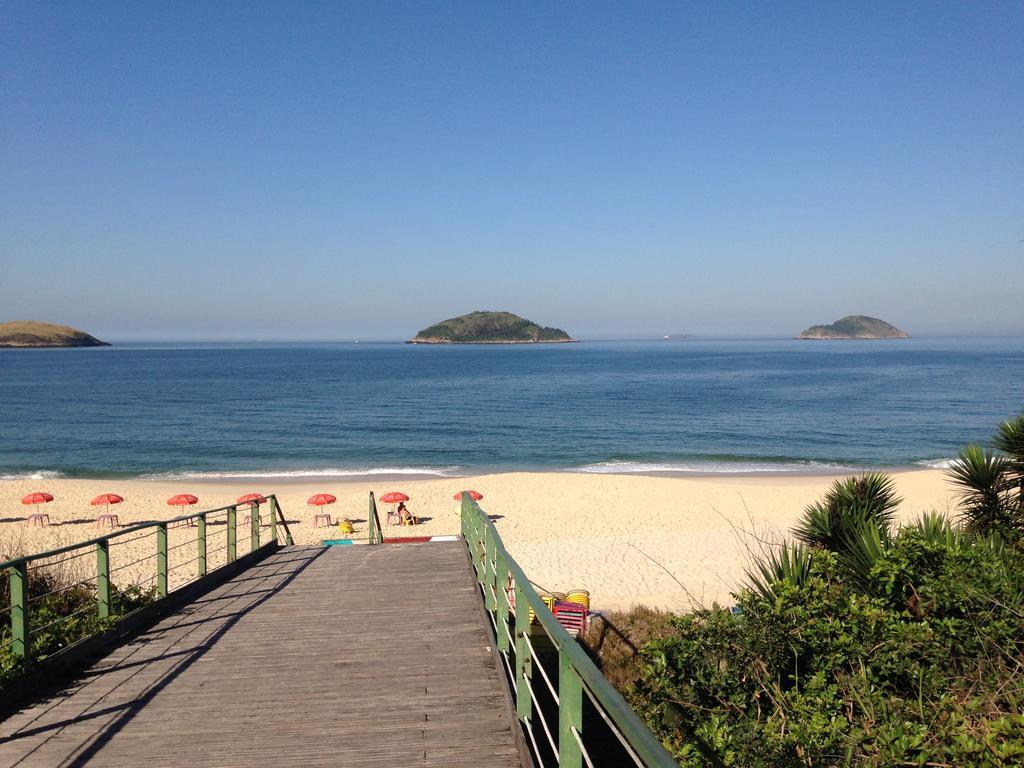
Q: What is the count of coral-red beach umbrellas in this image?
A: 7